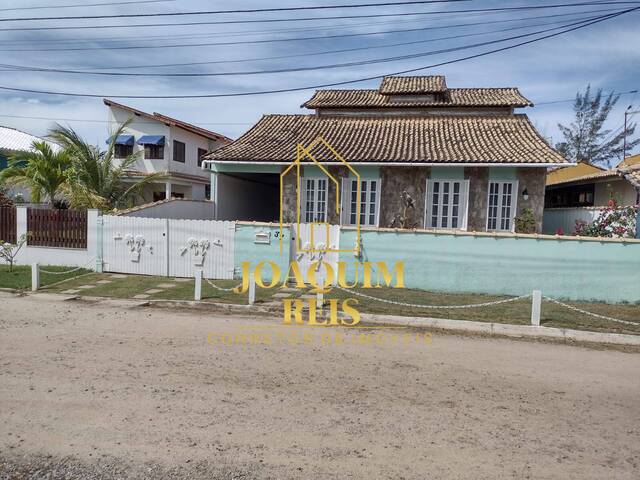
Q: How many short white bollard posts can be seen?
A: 5